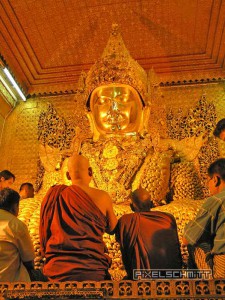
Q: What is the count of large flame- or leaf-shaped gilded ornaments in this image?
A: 2